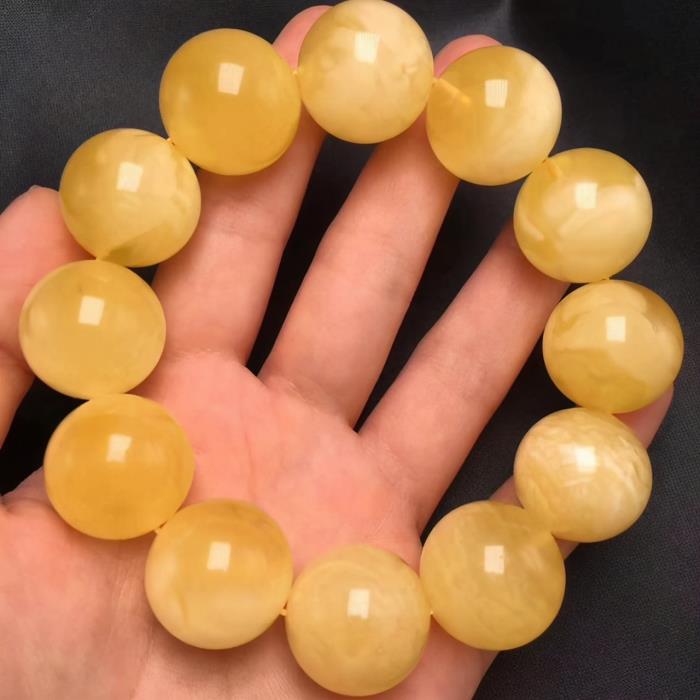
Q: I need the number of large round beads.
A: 12